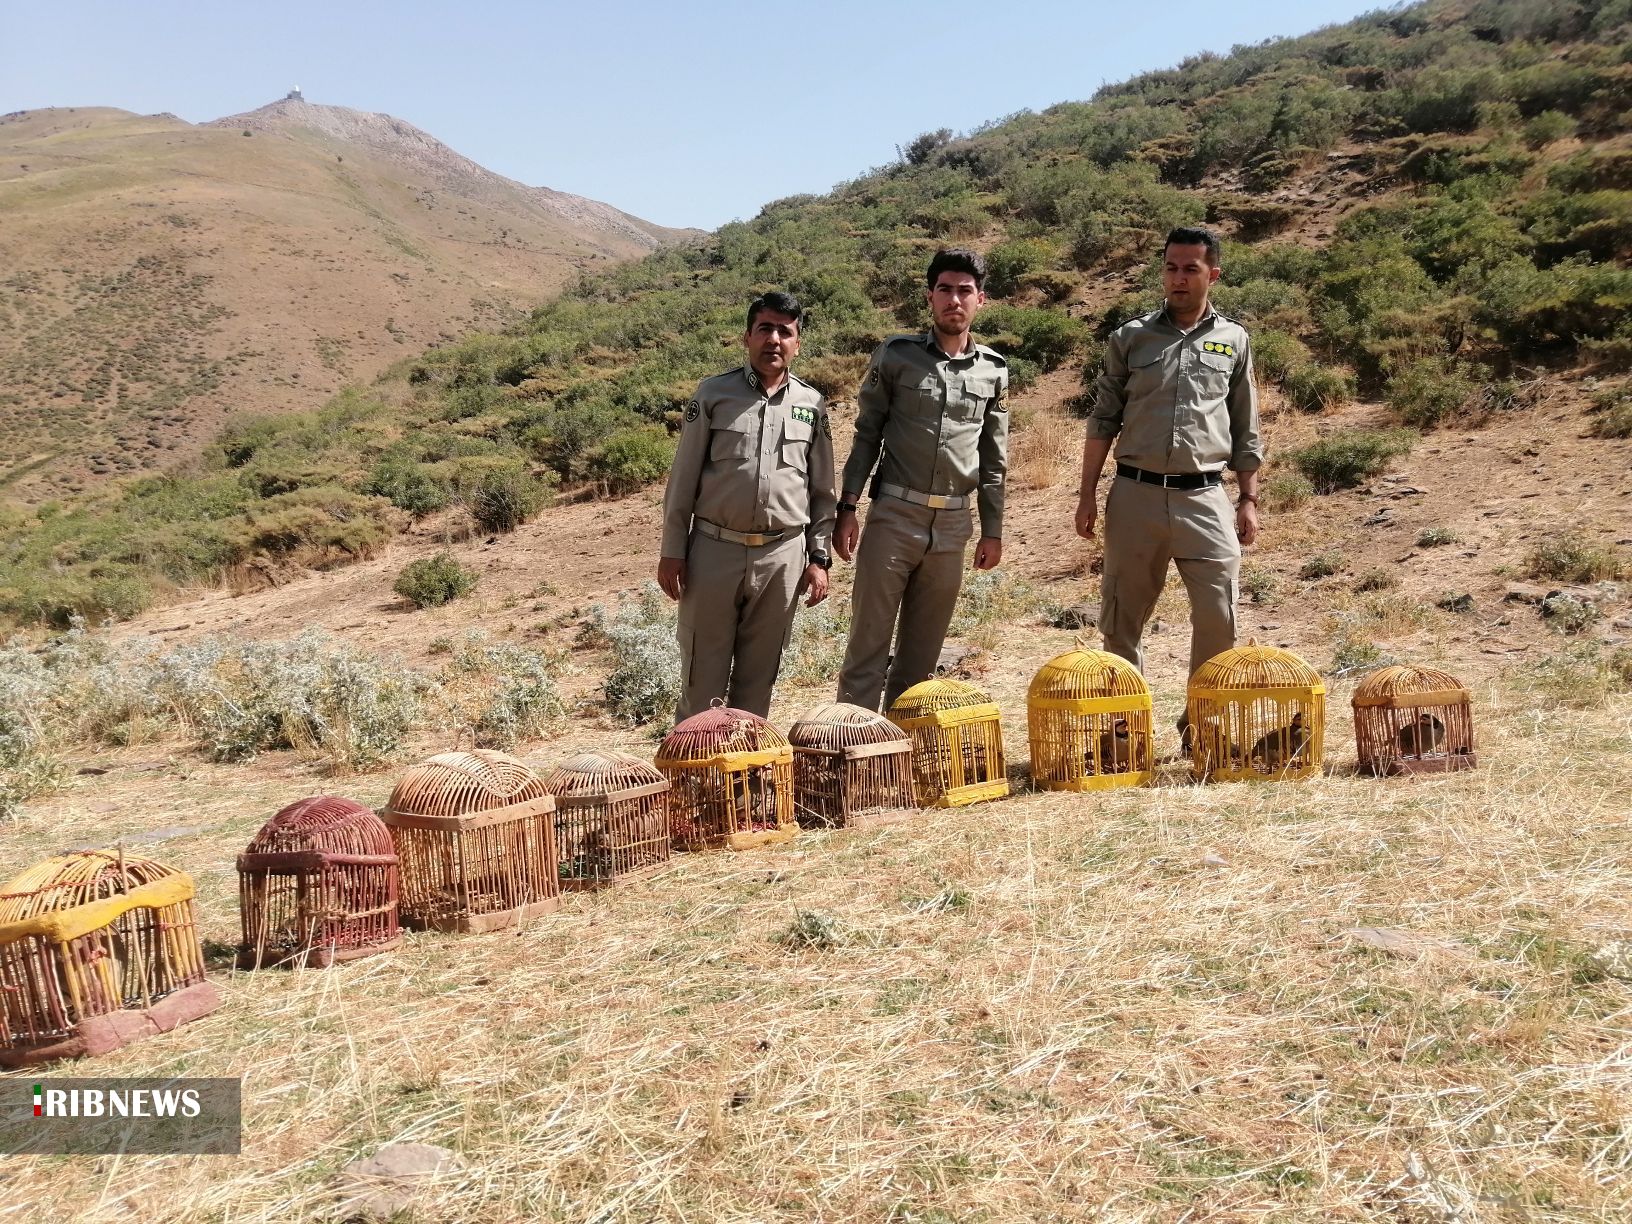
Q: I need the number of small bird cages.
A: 10